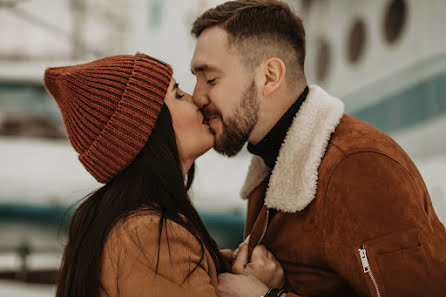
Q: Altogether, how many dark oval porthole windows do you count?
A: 3